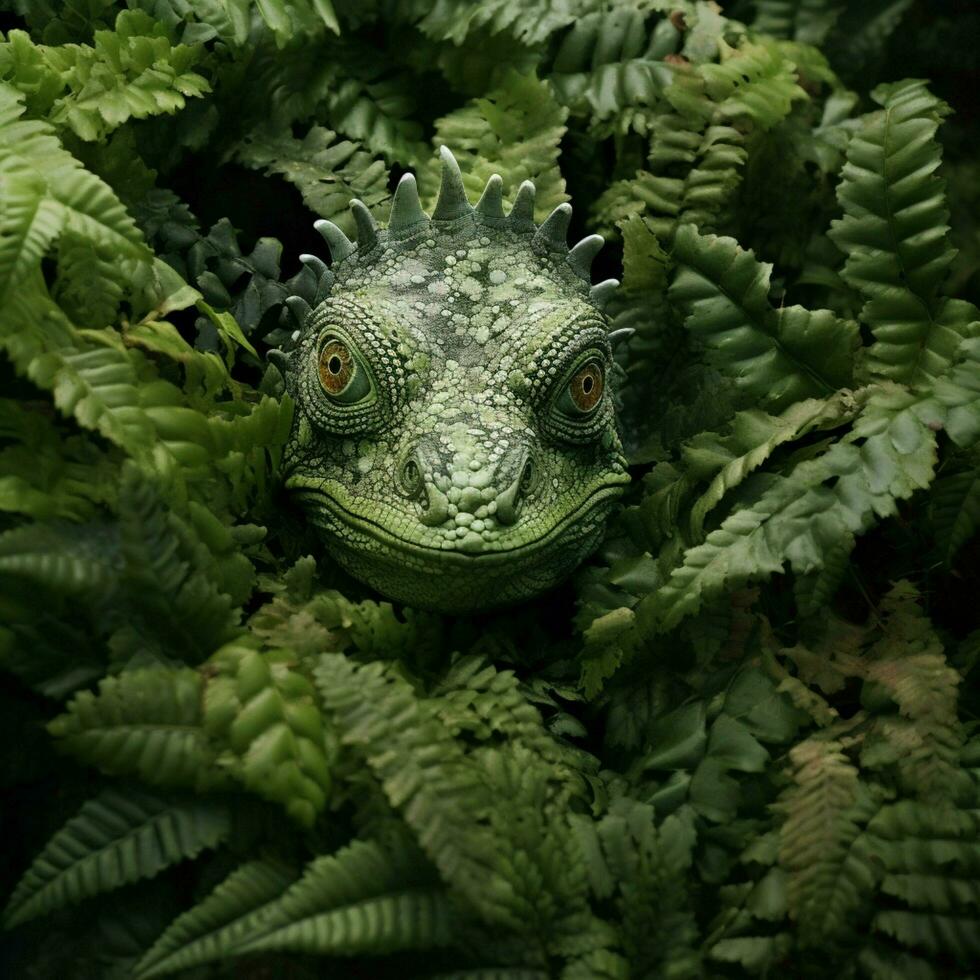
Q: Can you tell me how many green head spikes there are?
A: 13